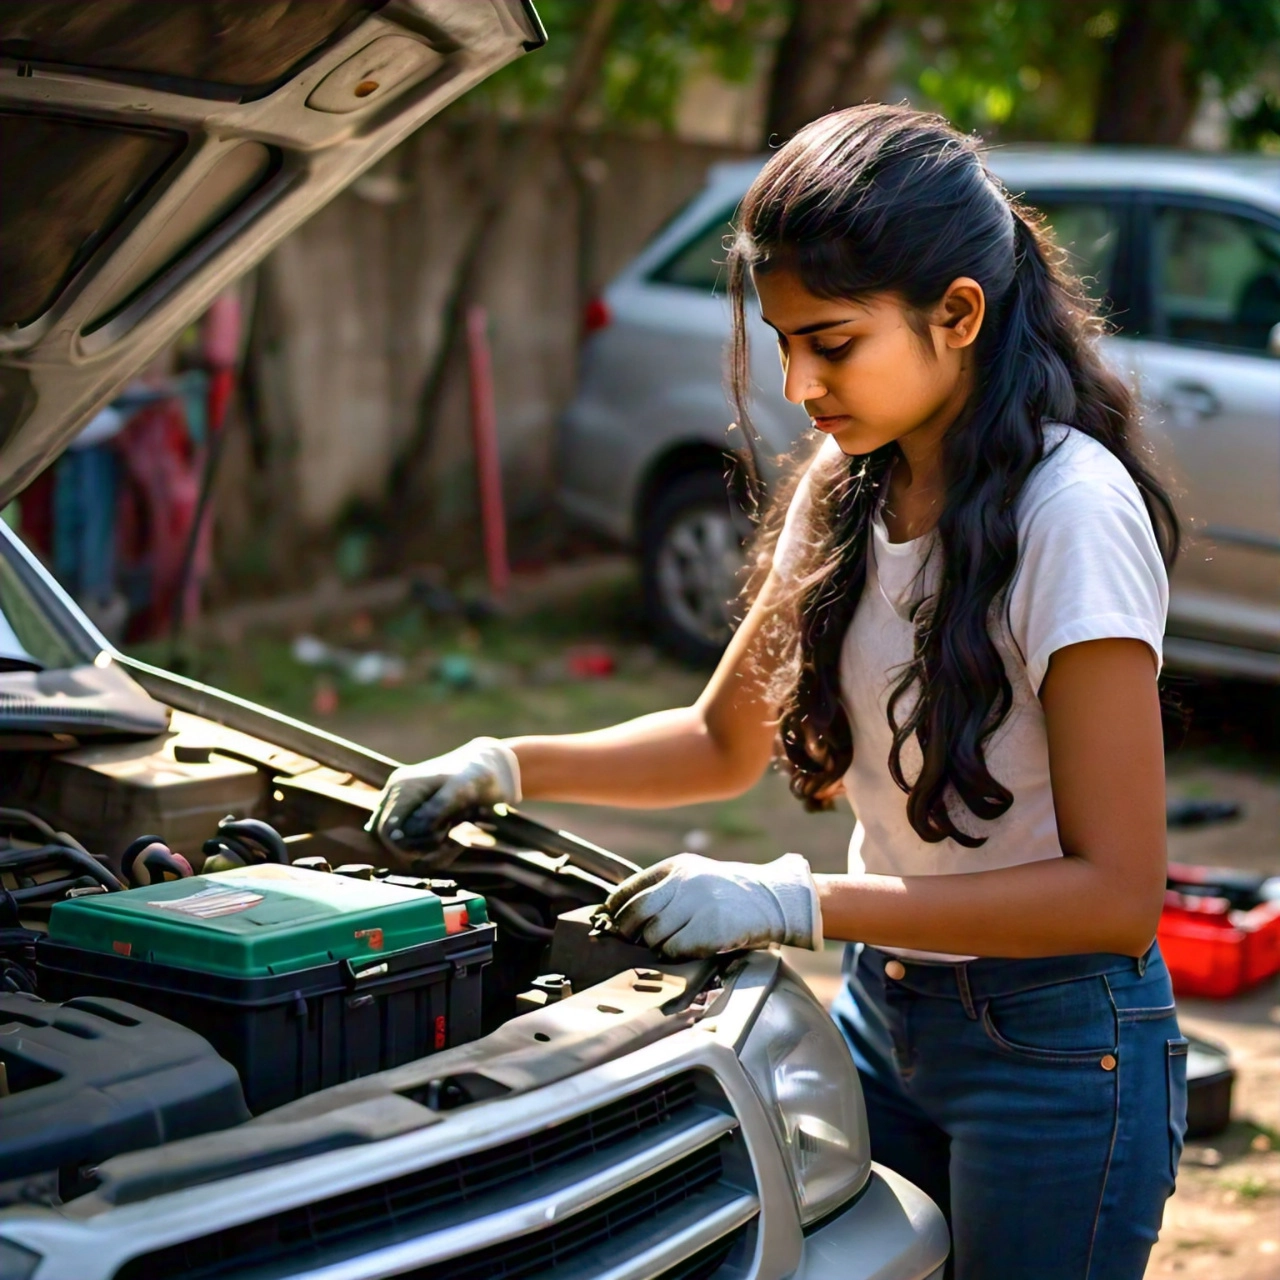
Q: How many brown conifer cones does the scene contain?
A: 0